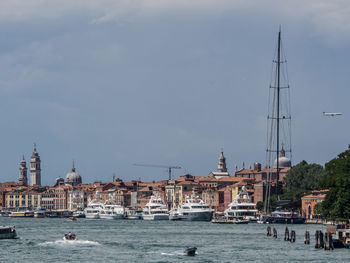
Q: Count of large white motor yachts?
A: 5